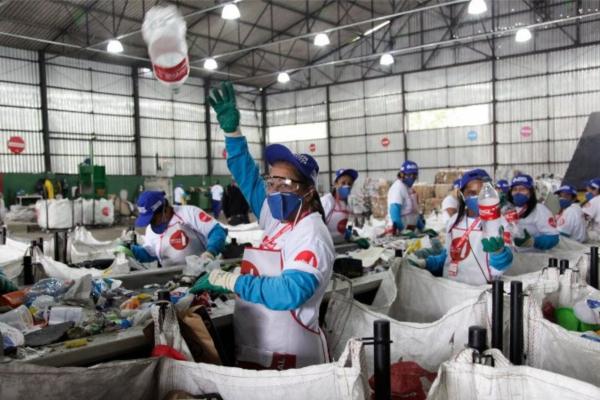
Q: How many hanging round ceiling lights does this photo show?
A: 8